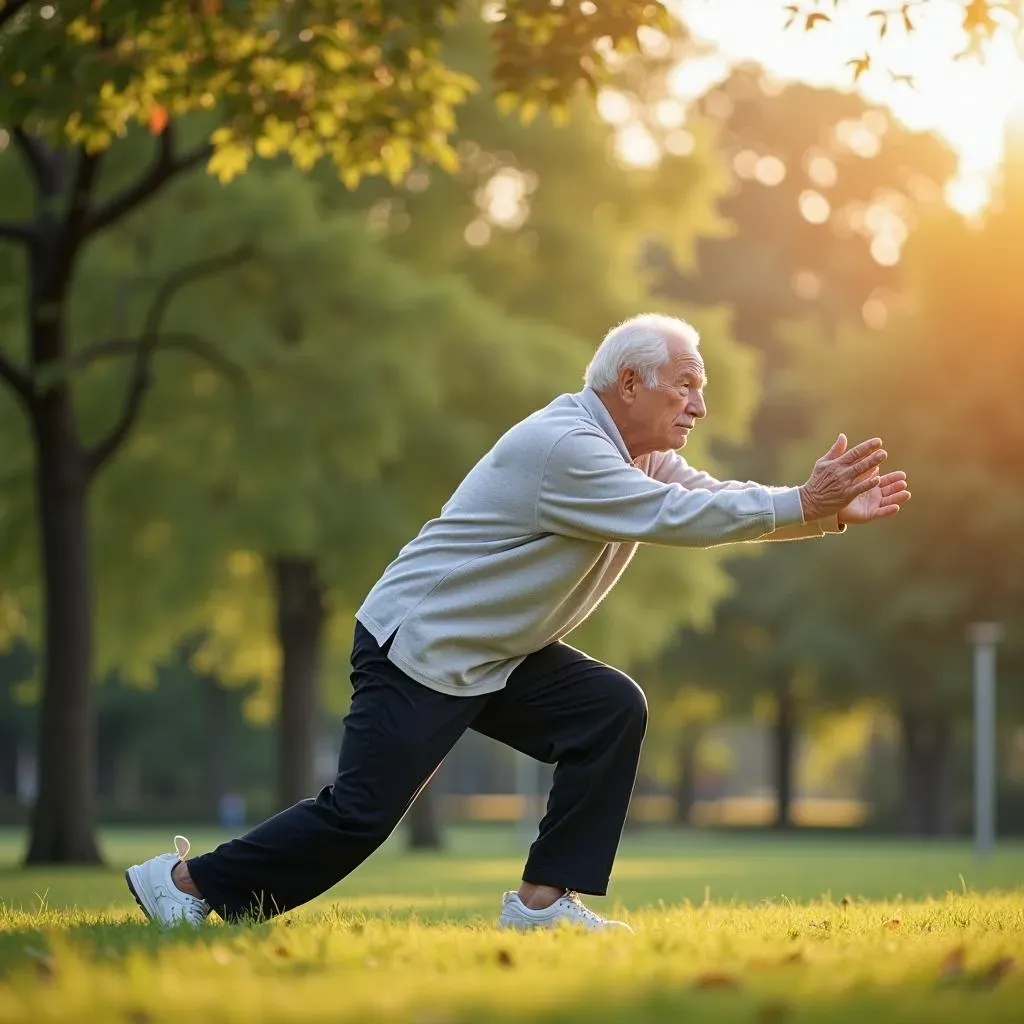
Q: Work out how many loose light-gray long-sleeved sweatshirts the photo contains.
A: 1